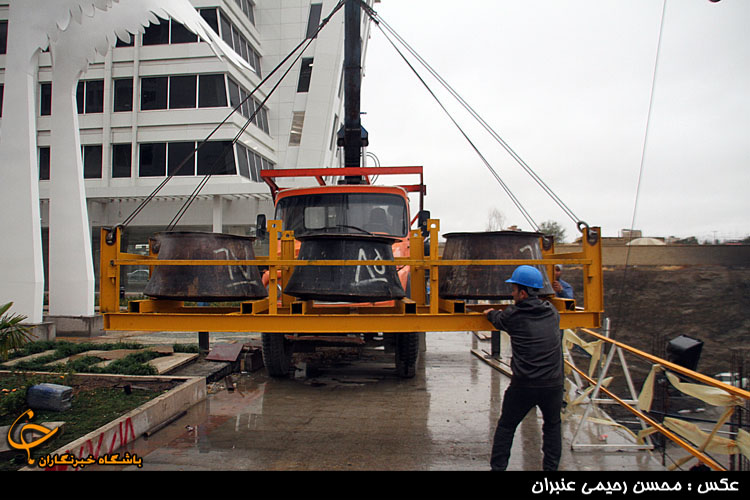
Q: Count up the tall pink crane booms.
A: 0